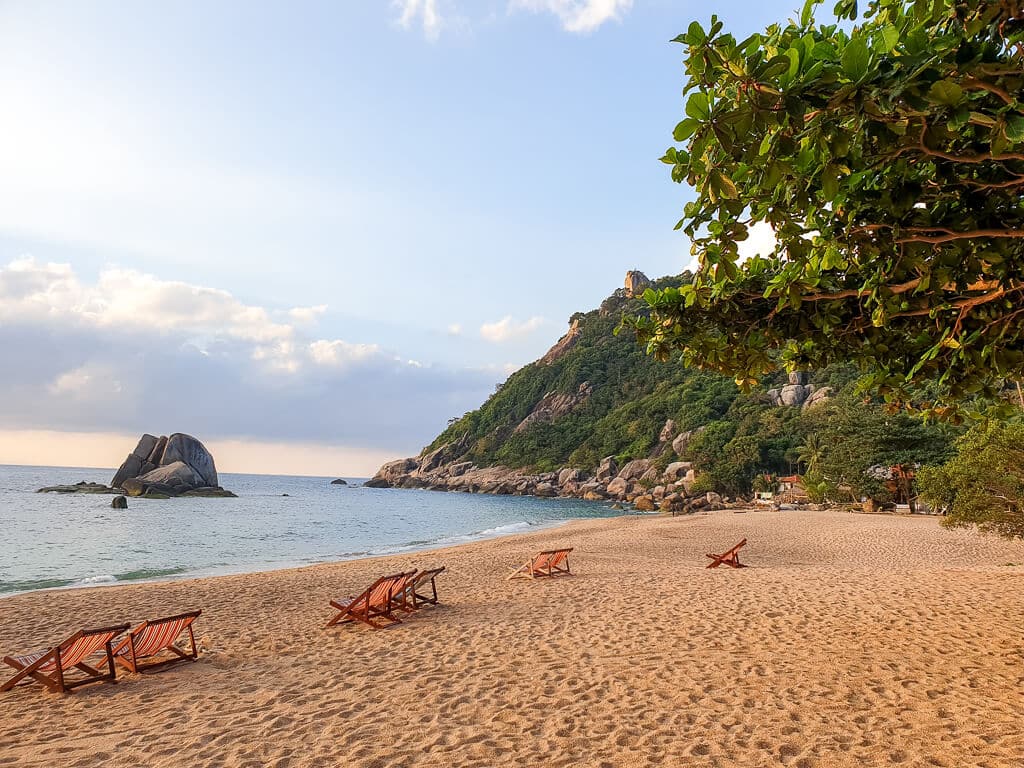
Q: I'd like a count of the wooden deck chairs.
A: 8